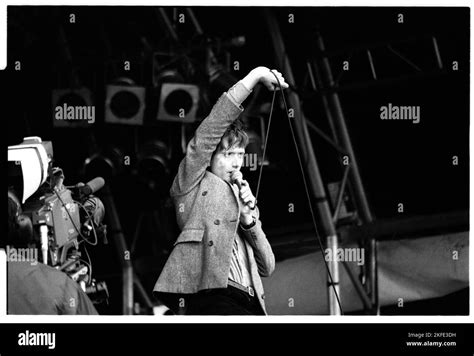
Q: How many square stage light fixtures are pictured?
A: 3